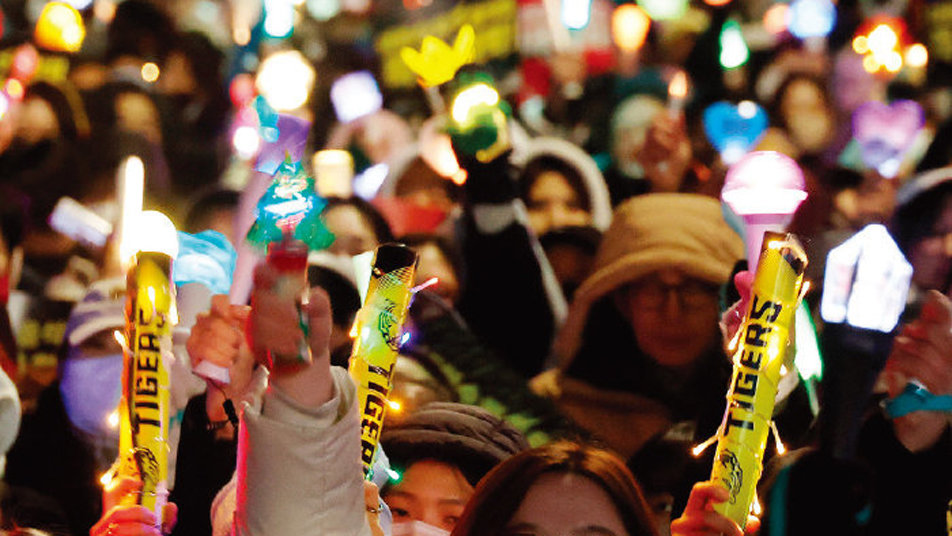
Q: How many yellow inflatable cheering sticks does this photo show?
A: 3